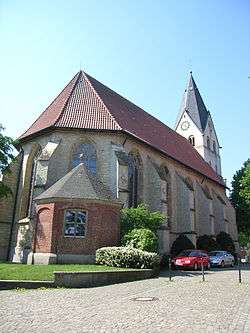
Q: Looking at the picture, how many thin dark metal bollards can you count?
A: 3